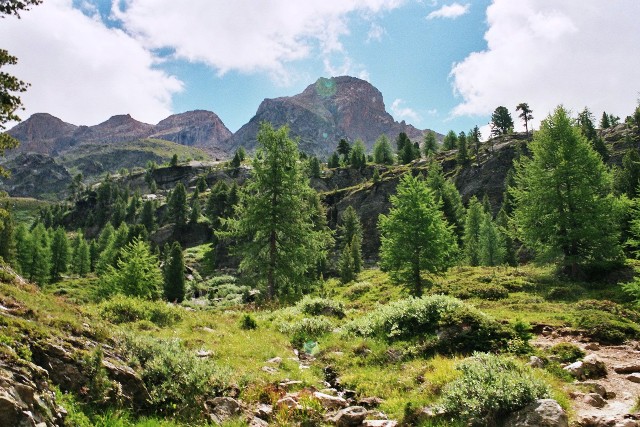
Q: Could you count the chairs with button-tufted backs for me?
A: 0